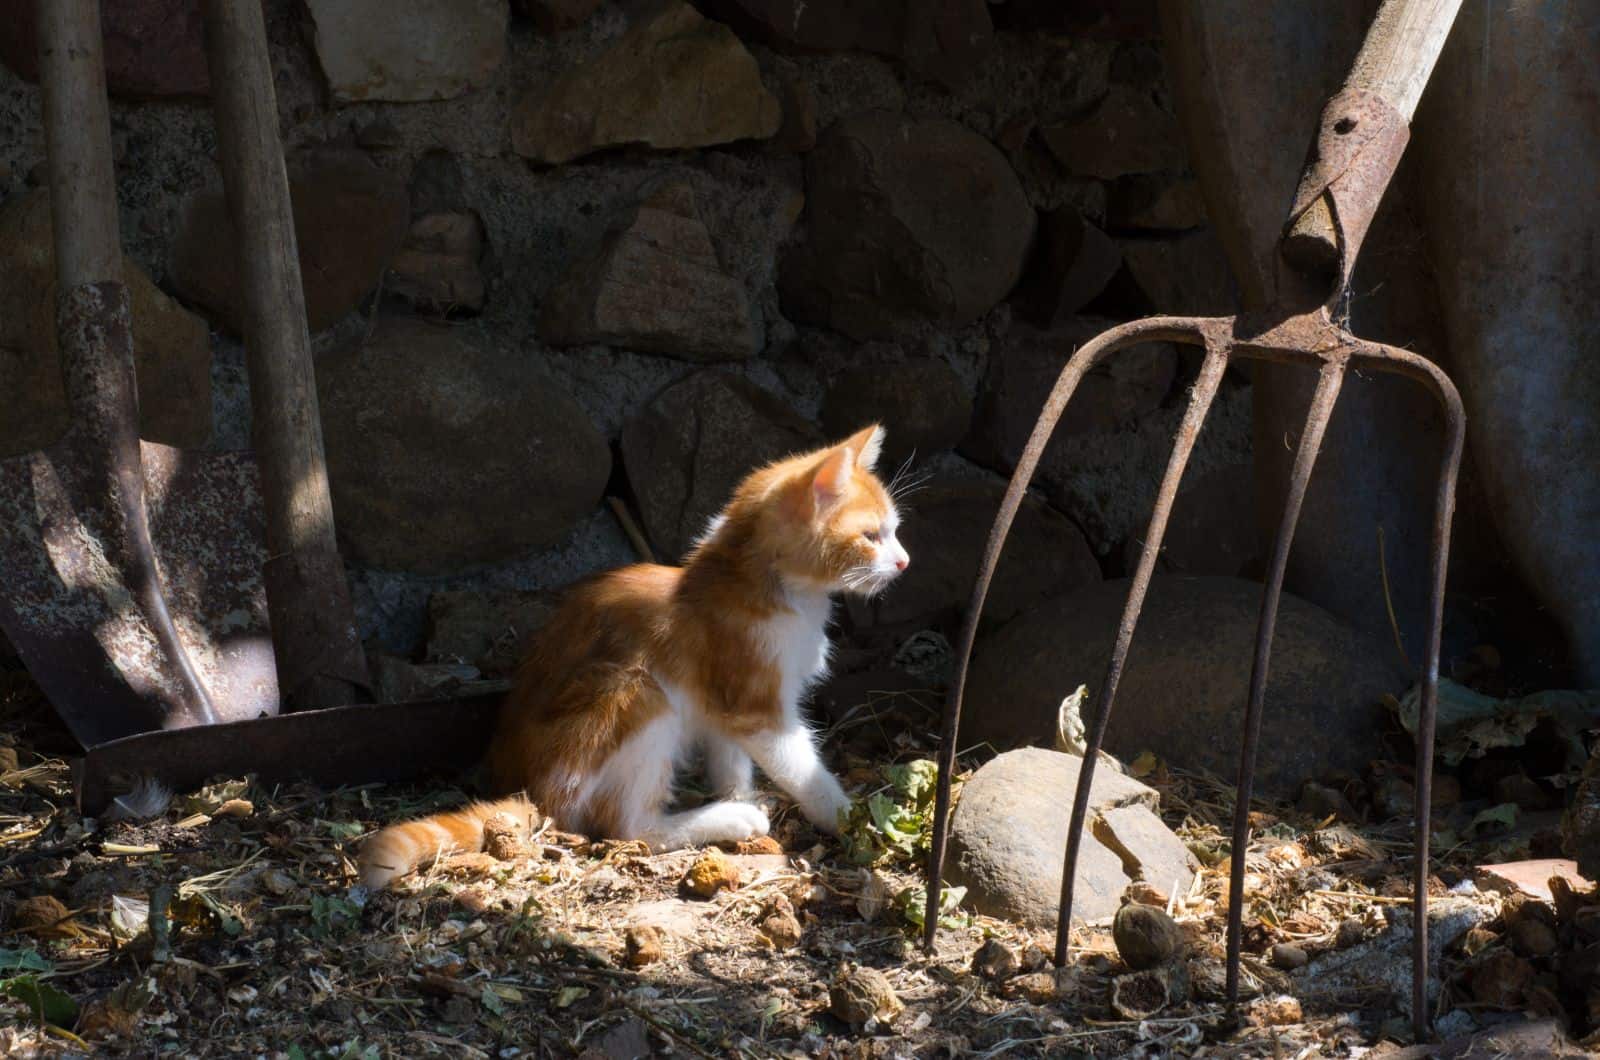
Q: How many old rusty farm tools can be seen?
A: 3